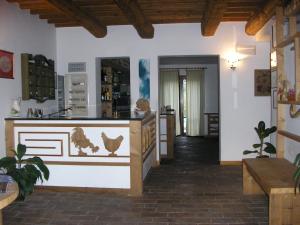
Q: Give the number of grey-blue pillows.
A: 0